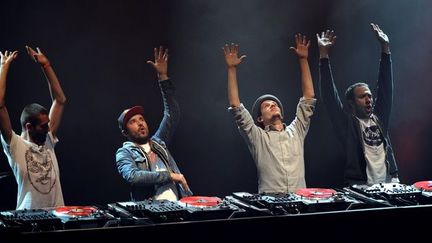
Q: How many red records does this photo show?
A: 4